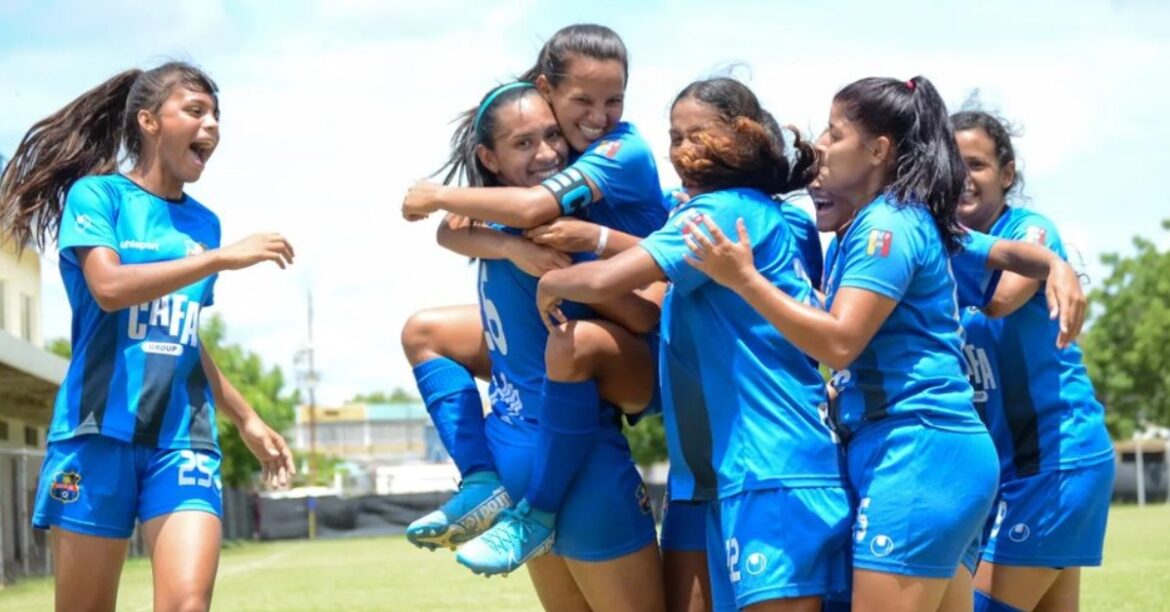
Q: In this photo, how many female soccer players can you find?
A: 7